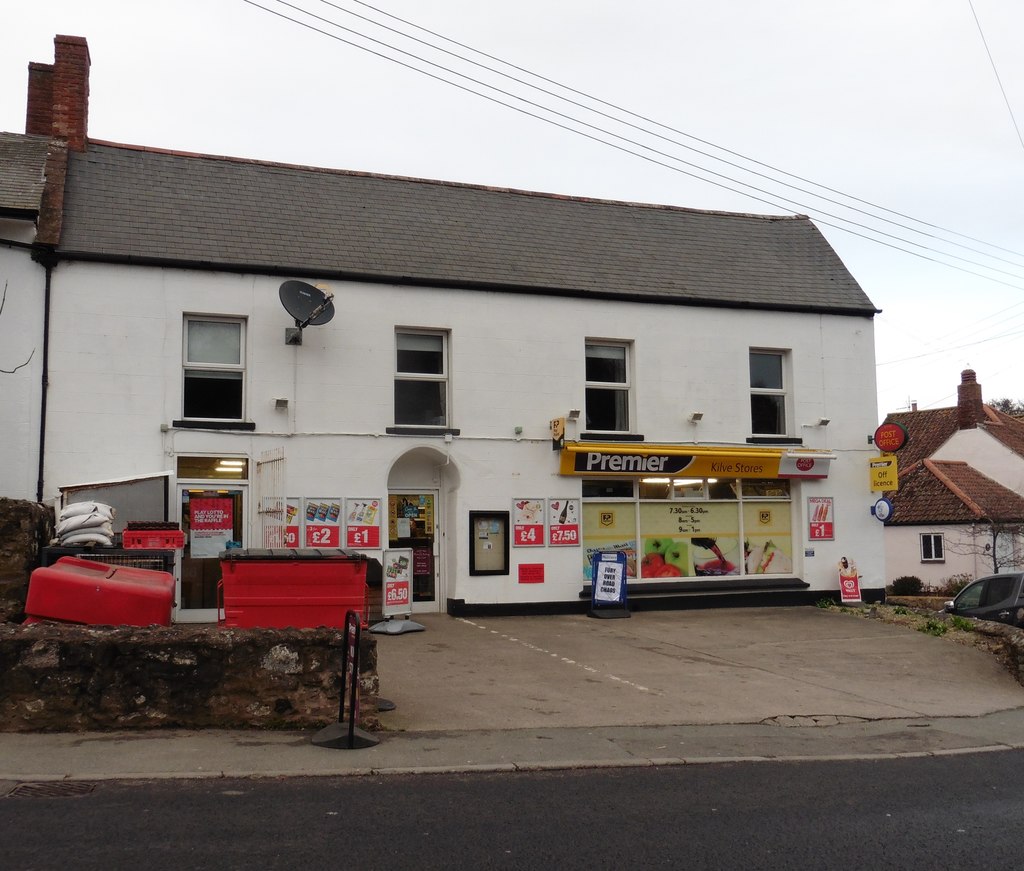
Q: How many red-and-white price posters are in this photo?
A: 7